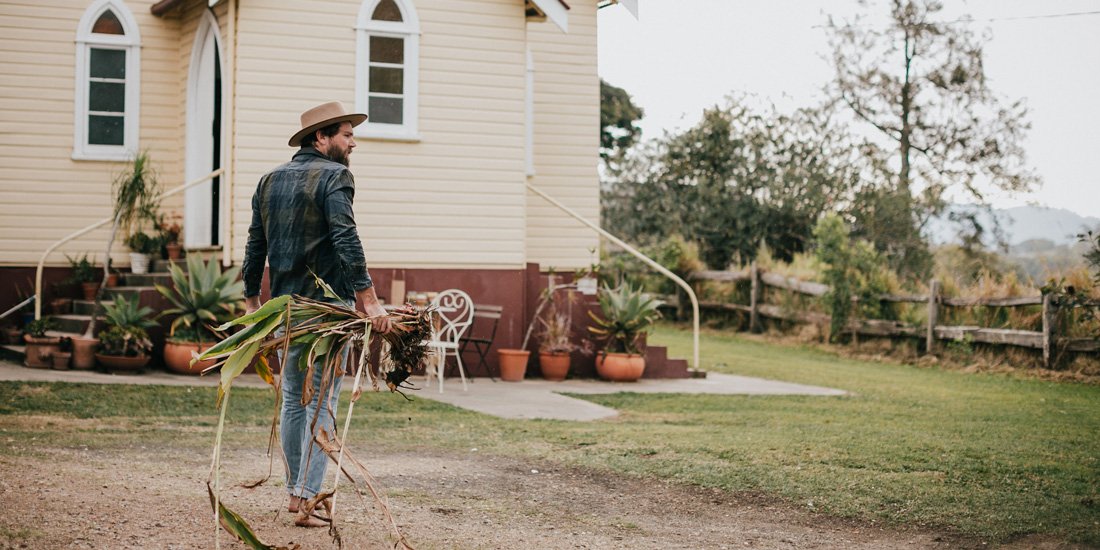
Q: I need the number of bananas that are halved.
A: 0